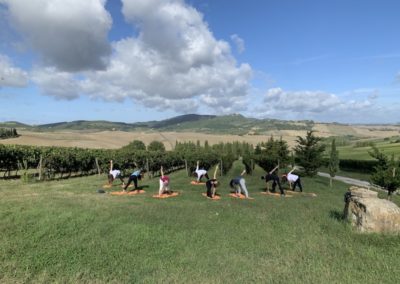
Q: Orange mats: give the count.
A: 8